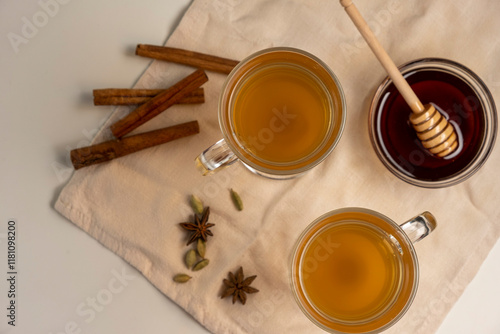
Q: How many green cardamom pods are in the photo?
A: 6